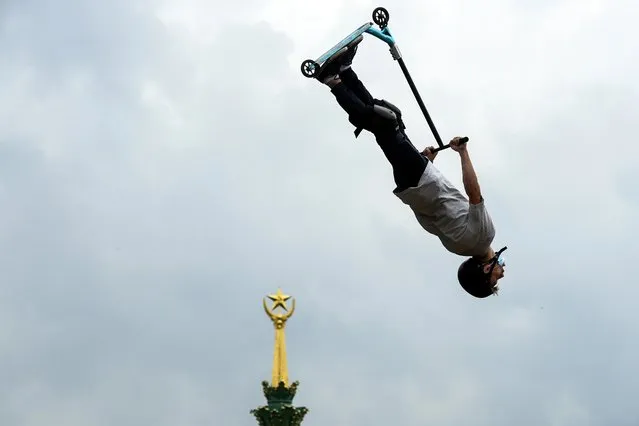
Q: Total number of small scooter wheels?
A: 2